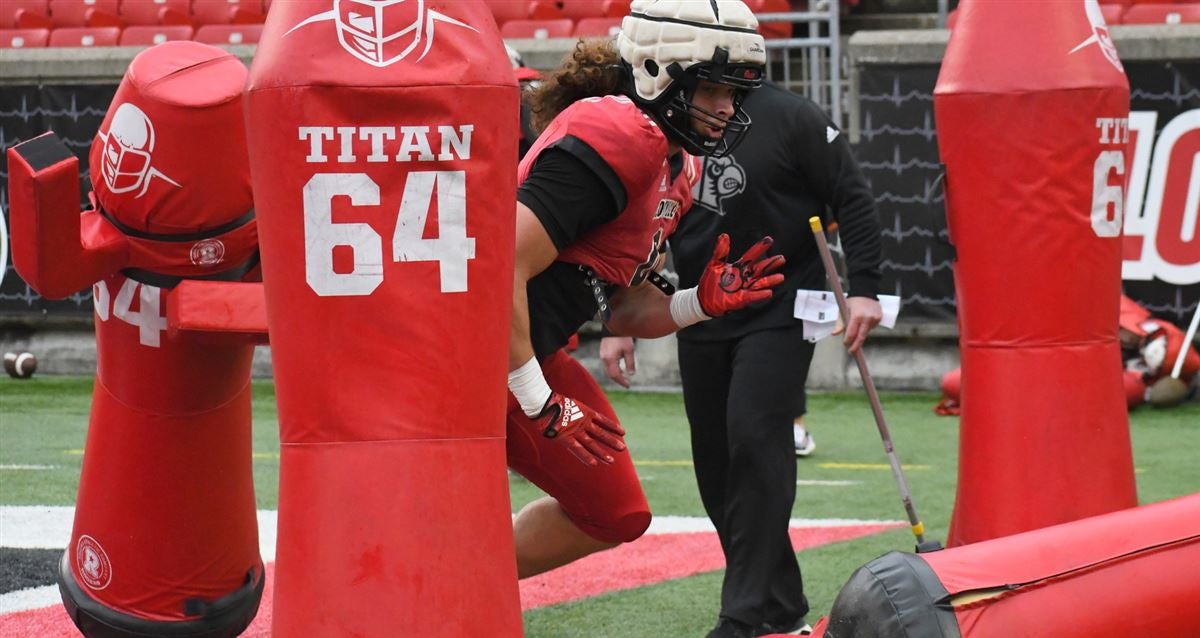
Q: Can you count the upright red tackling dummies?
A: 3